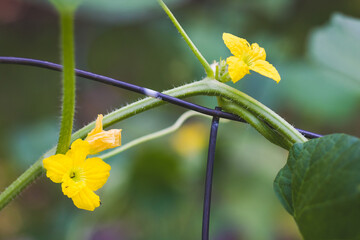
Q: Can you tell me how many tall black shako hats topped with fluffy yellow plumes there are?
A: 0